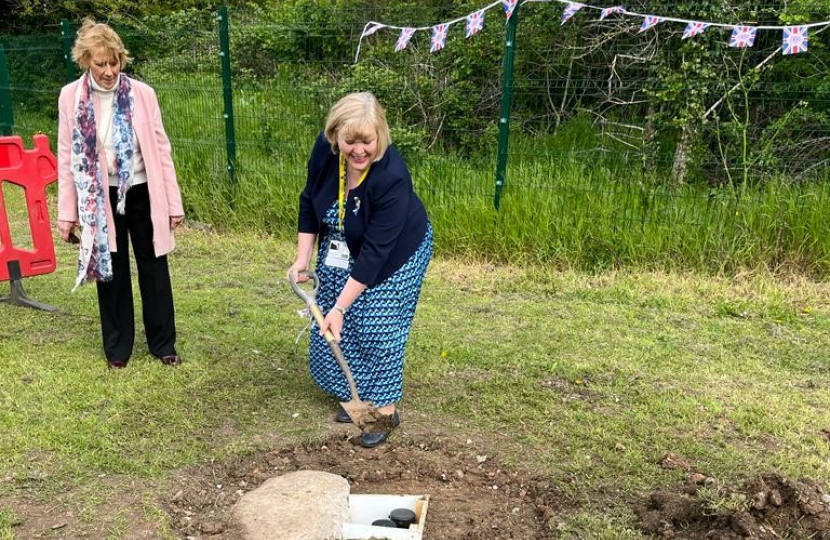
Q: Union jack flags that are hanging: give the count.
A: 11